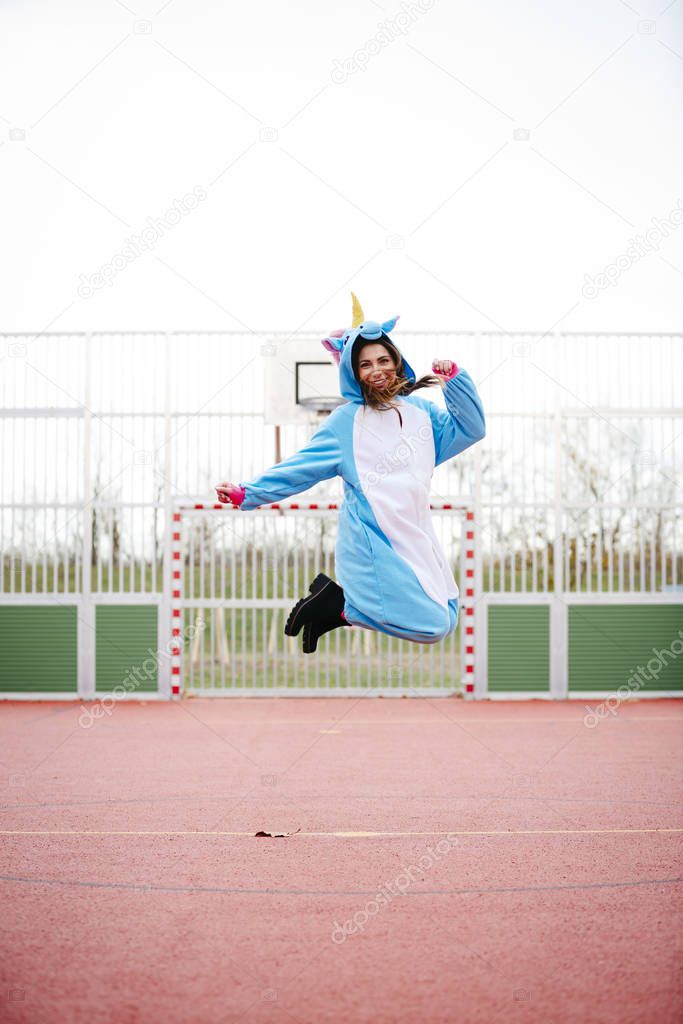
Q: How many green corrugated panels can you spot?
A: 4